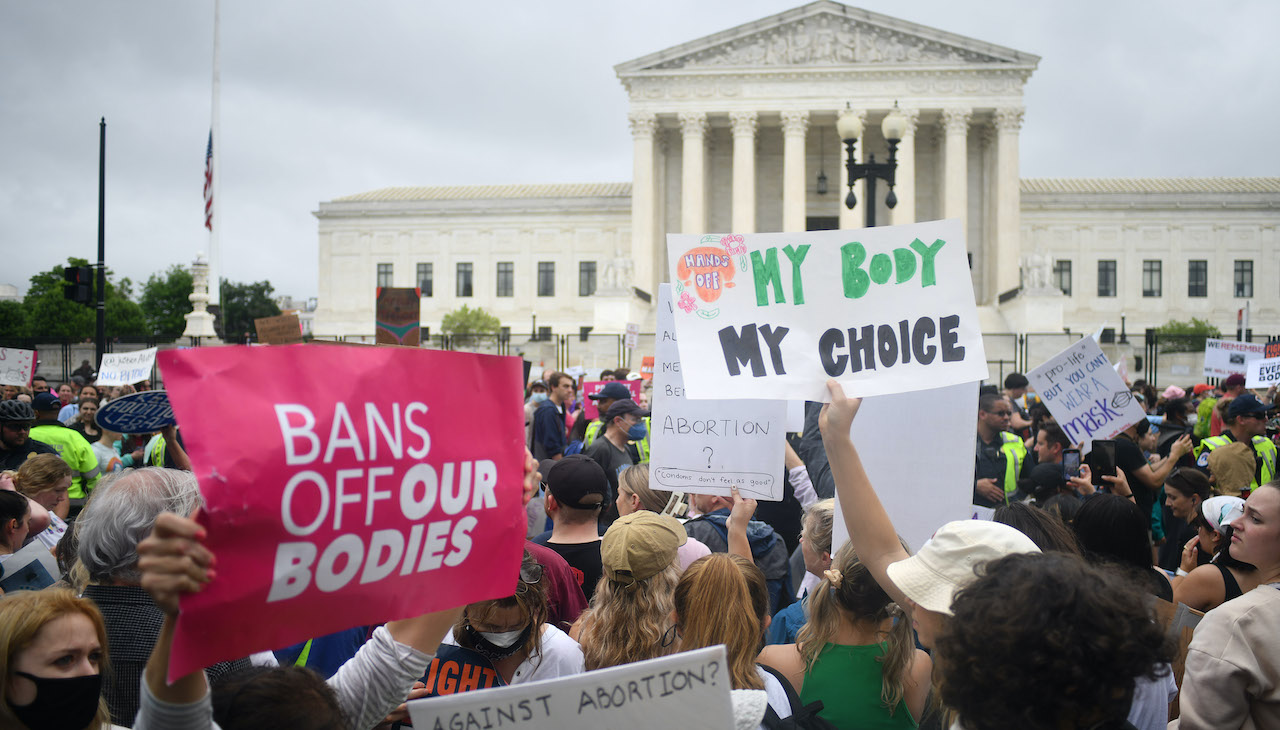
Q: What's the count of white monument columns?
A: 8